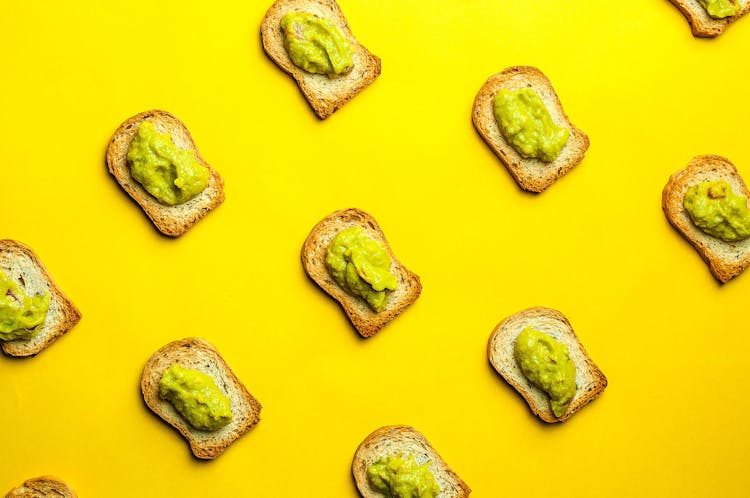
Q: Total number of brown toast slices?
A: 11